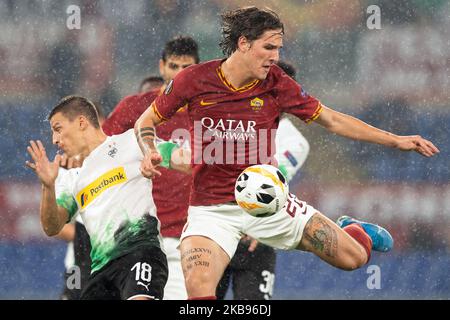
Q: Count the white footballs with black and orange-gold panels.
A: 1